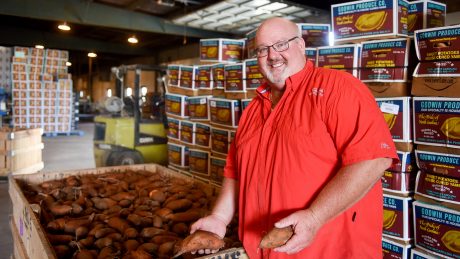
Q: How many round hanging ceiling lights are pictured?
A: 5